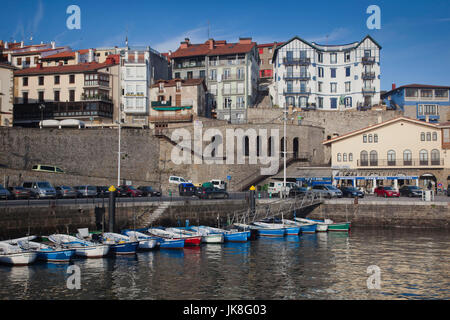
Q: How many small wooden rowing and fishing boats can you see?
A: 14